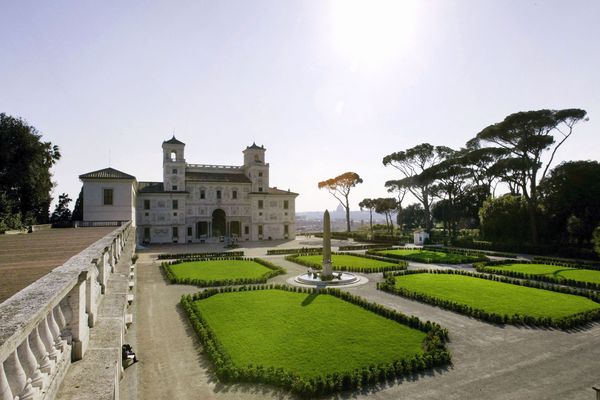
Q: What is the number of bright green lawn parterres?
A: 6